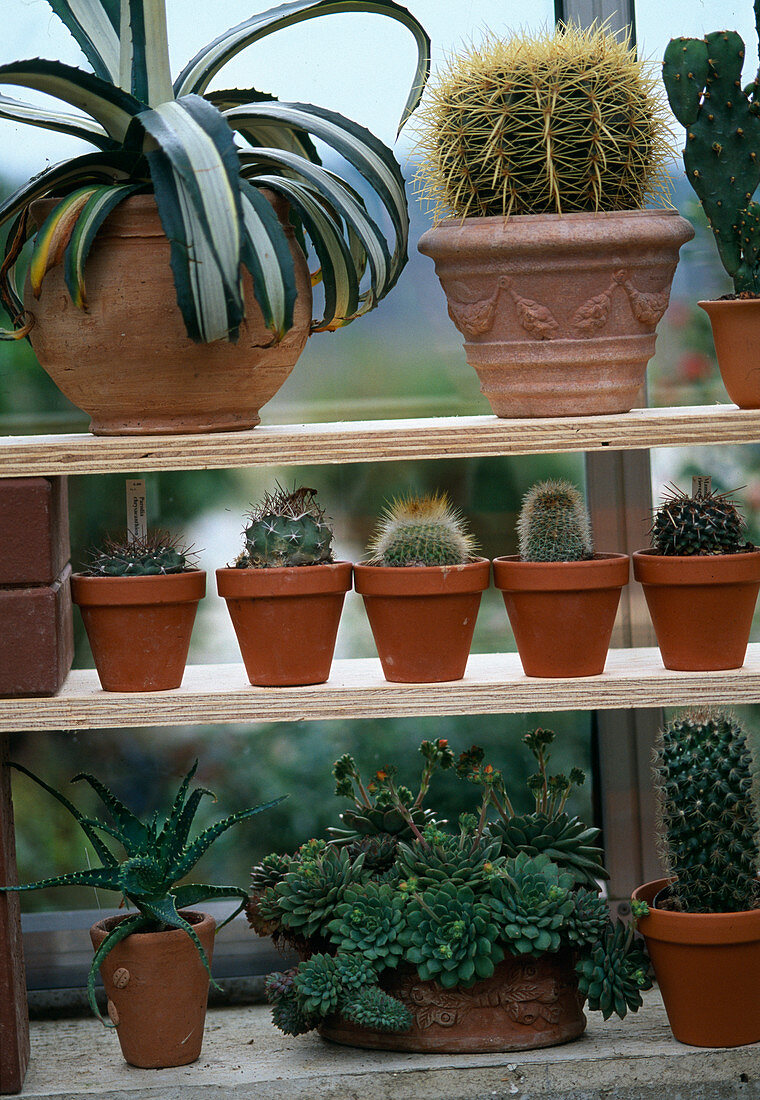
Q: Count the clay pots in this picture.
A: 11